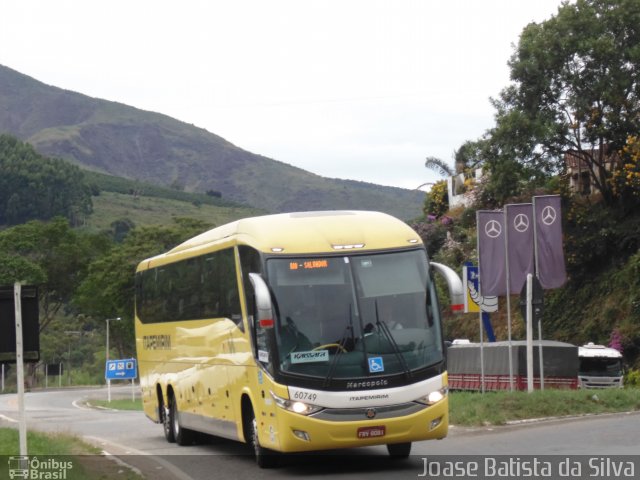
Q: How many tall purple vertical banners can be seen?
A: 3